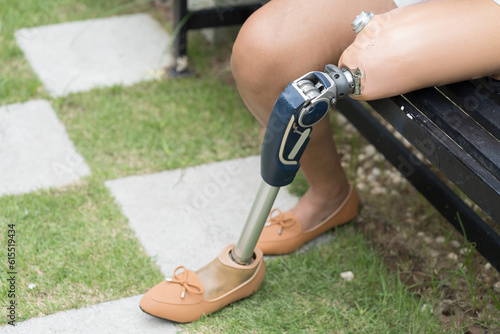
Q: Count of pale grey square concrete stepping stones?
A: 4